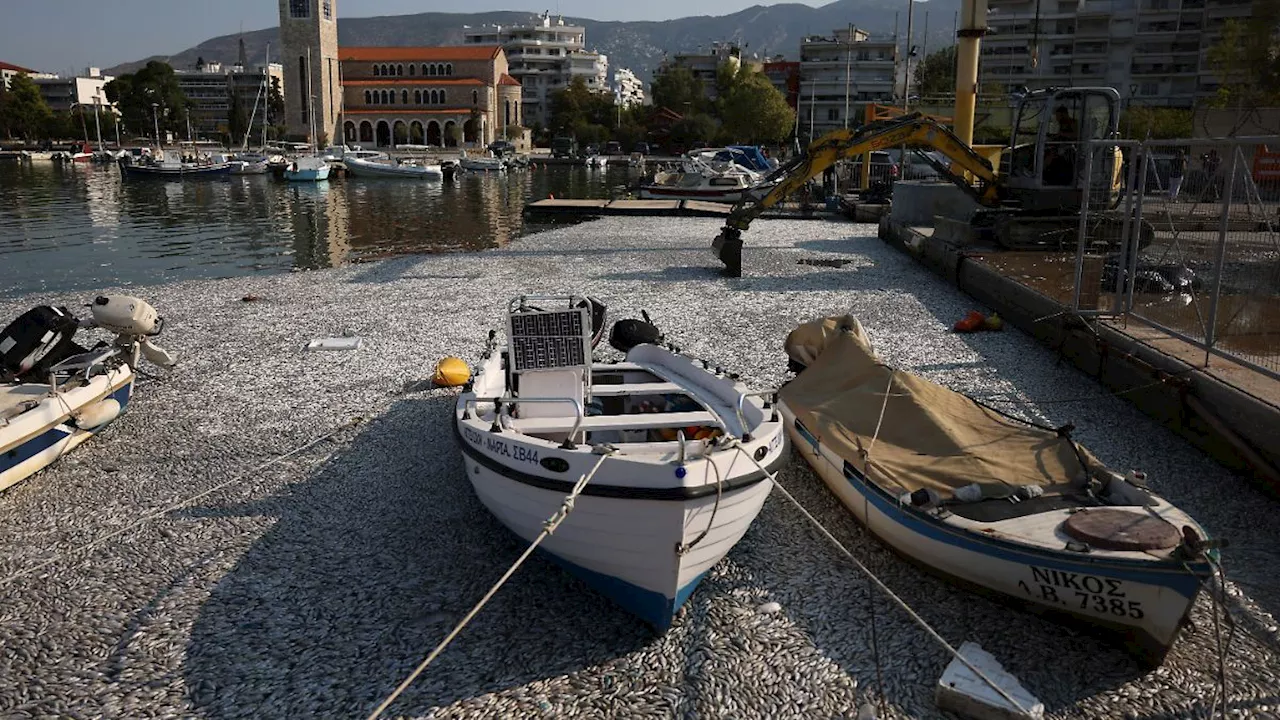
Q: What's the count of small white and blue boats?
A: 3